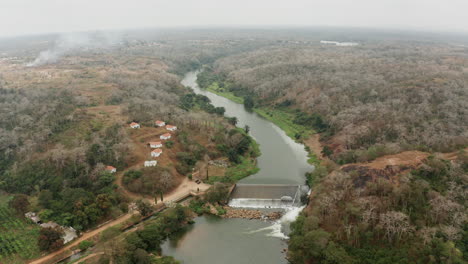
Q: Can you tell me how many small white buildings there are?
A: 8